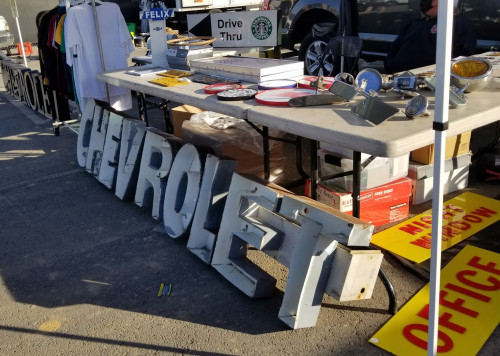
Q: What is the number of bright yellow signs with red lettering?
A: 2